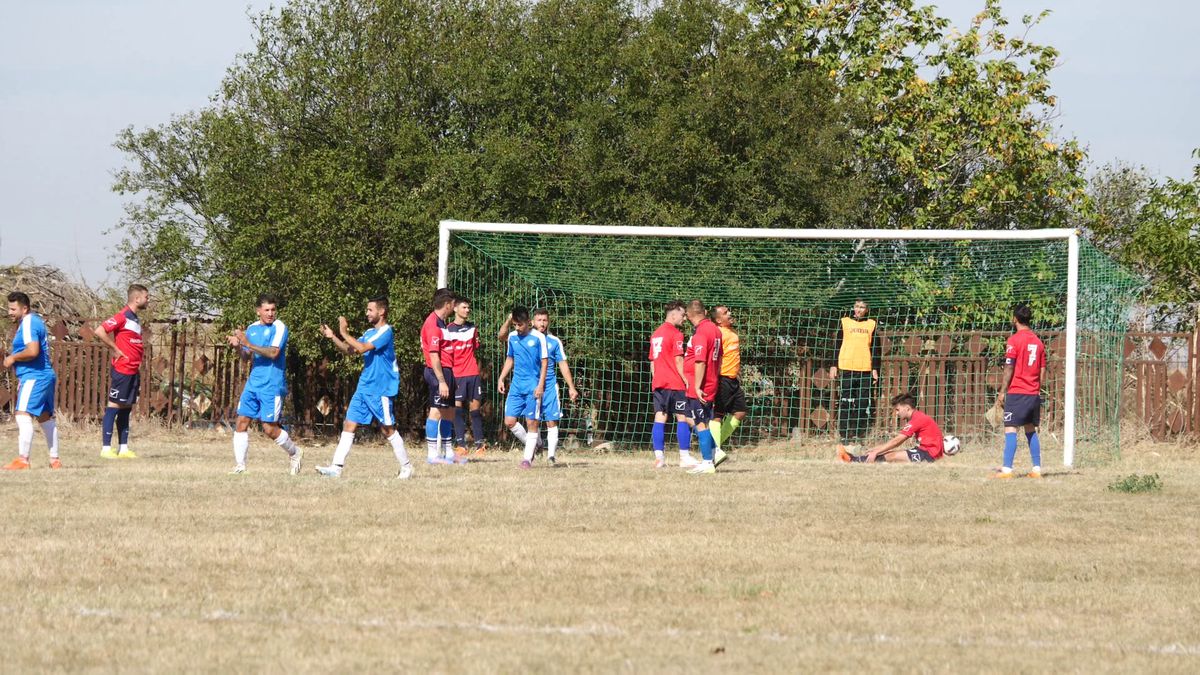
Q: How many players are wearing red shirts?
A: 7